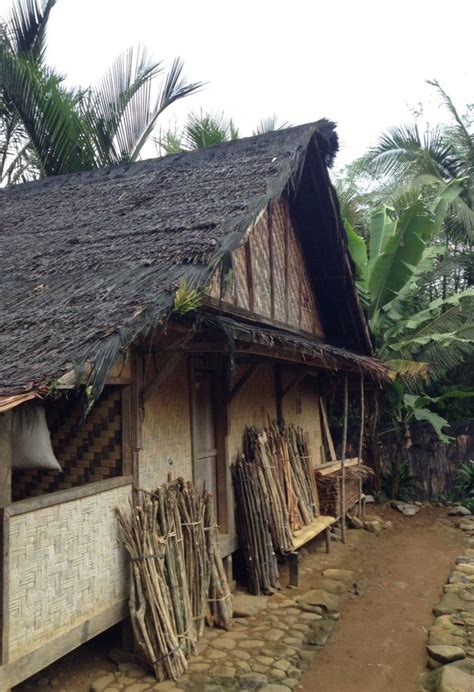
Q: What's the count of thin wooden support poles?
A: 2